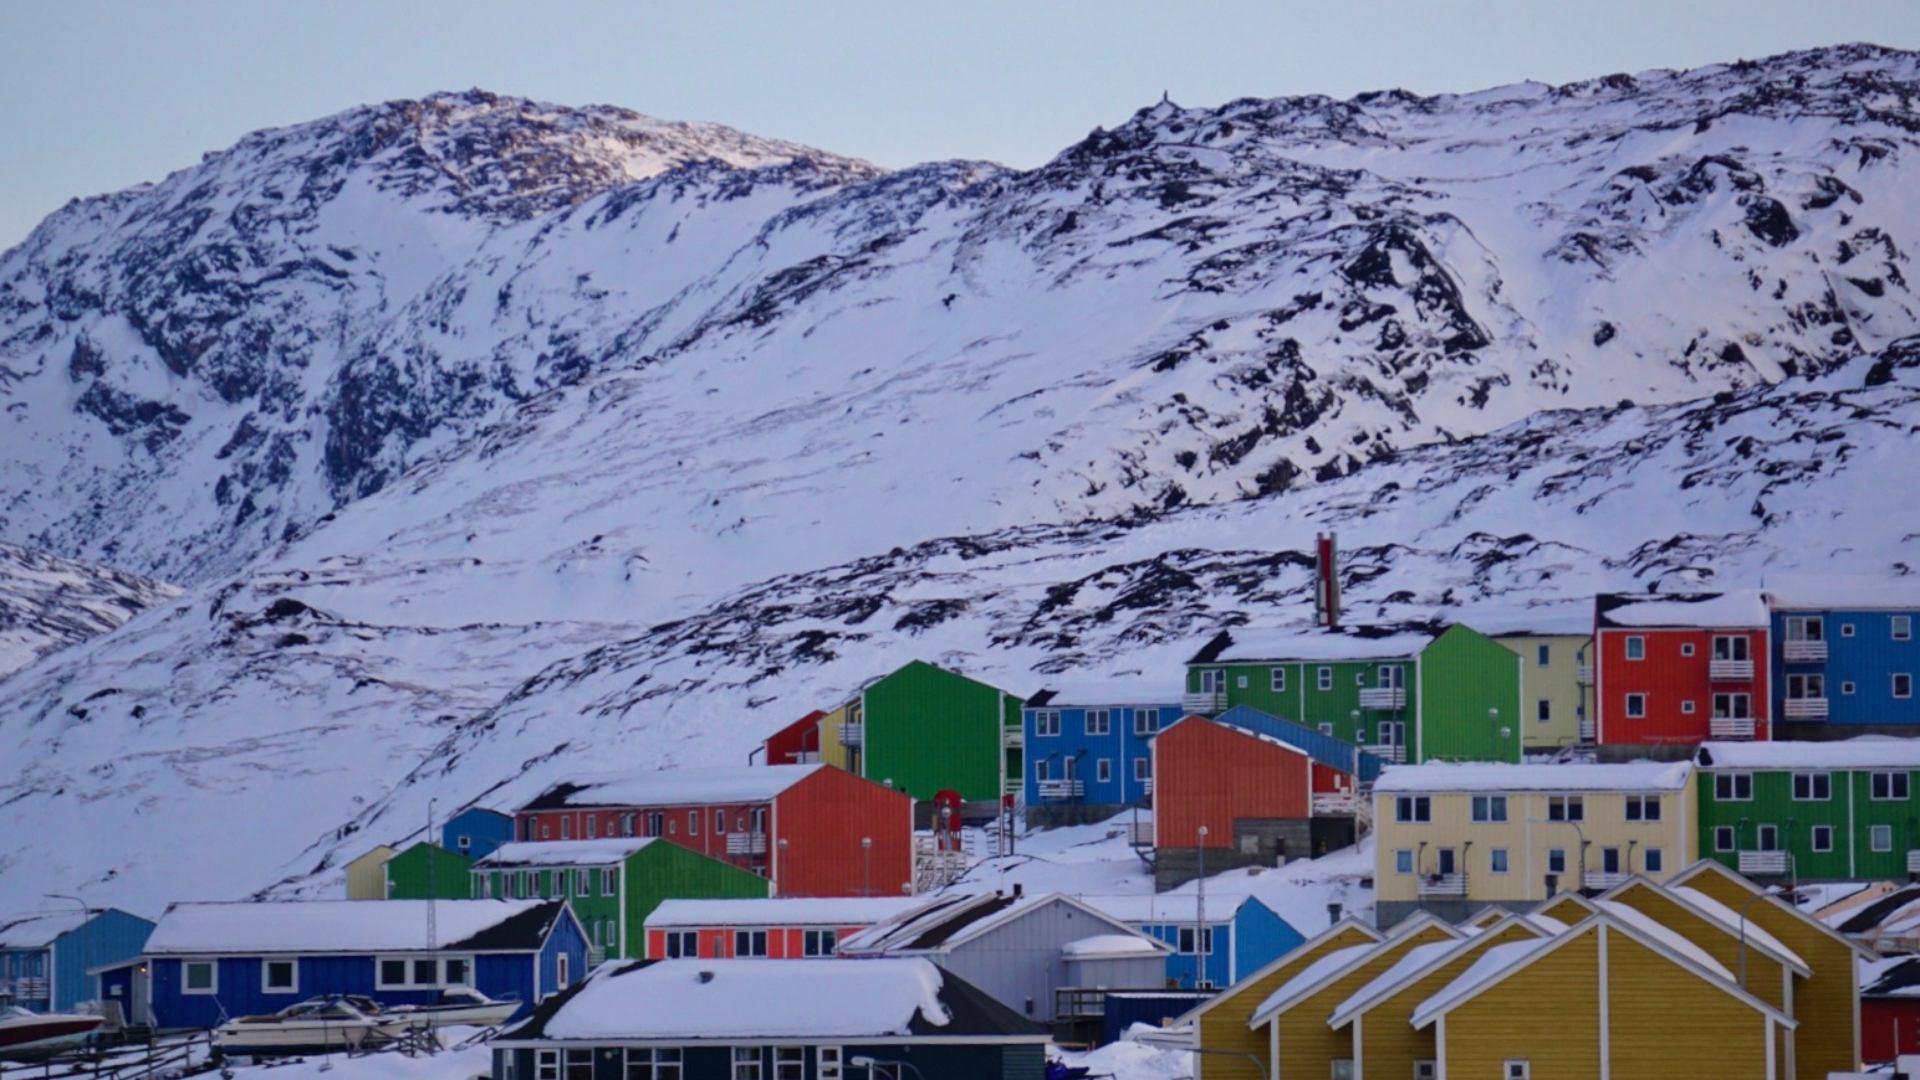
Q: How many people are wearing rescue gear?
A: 0